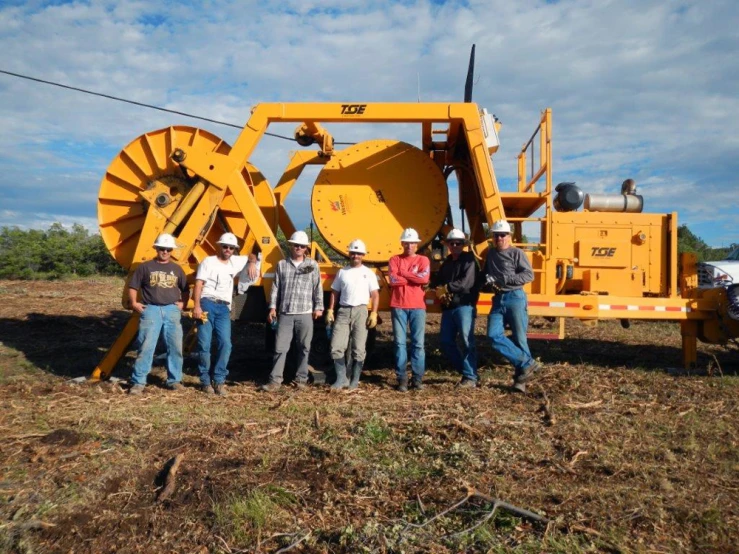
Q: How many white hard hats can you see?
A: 7